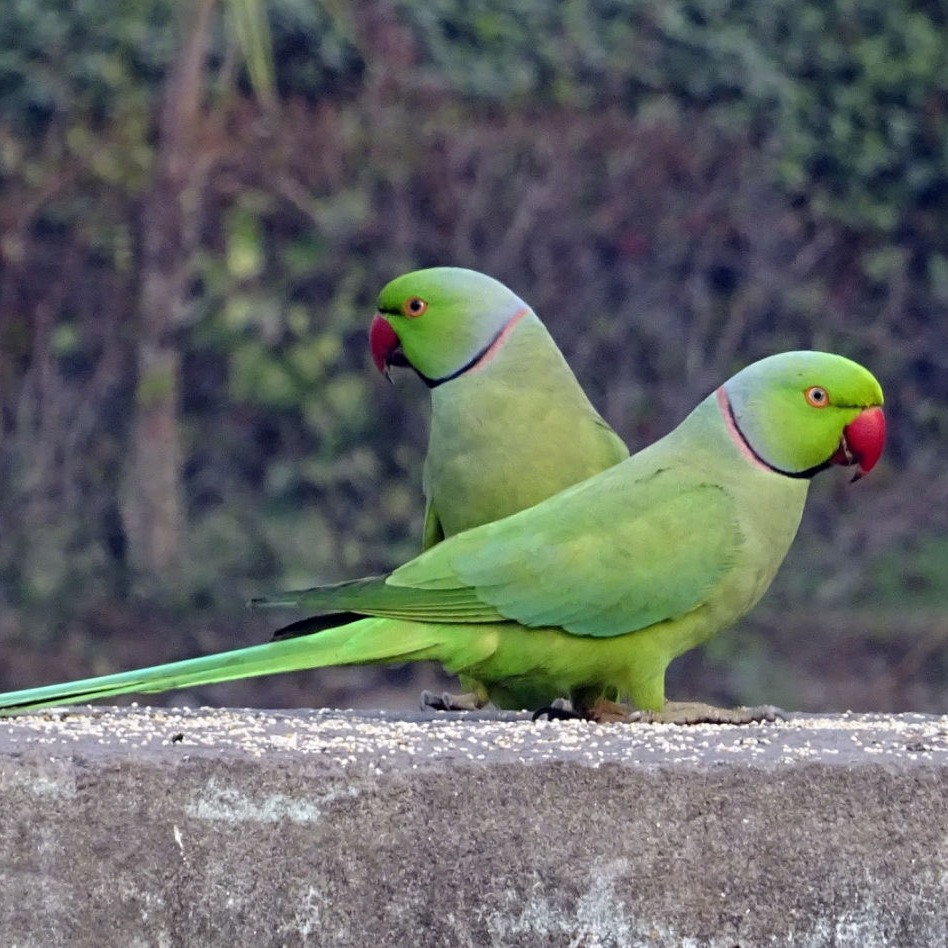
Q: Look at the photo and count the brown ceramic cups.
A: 0